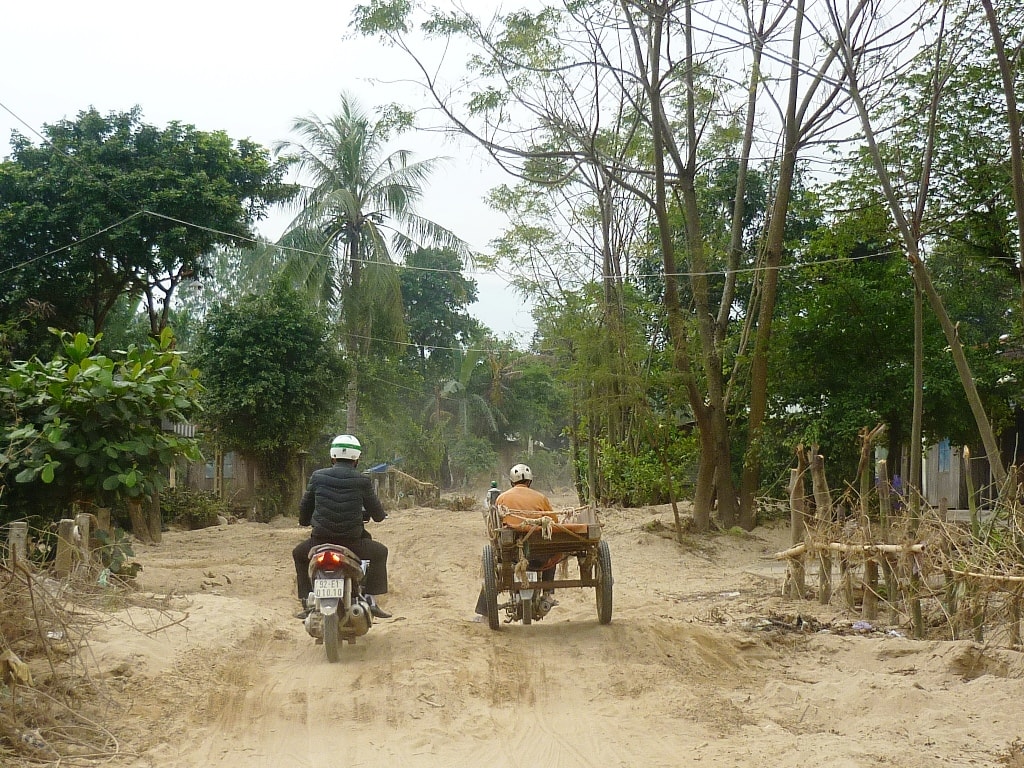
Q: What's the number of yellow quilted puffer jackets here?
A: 0